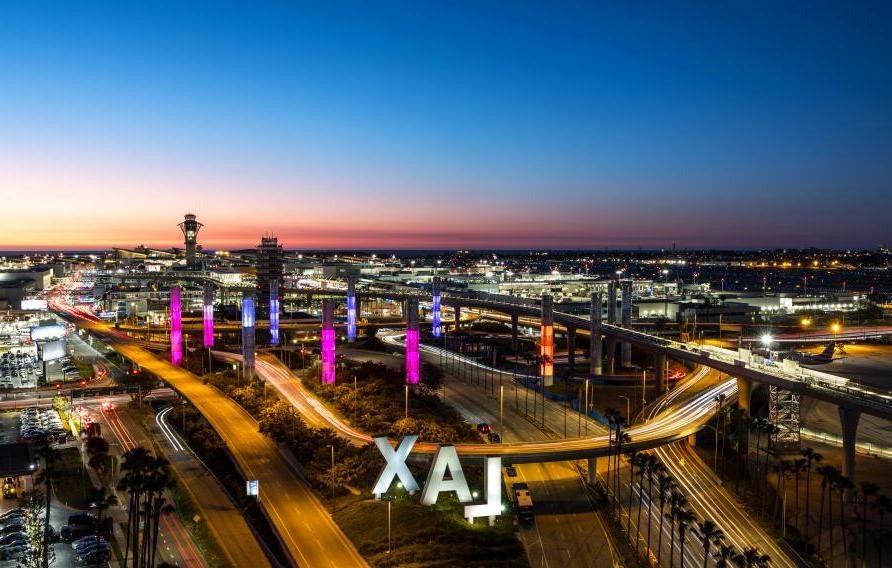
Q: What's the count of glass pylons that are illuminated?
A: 9